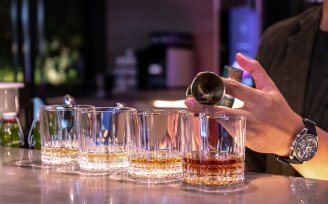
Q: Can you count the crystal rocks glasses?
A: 4